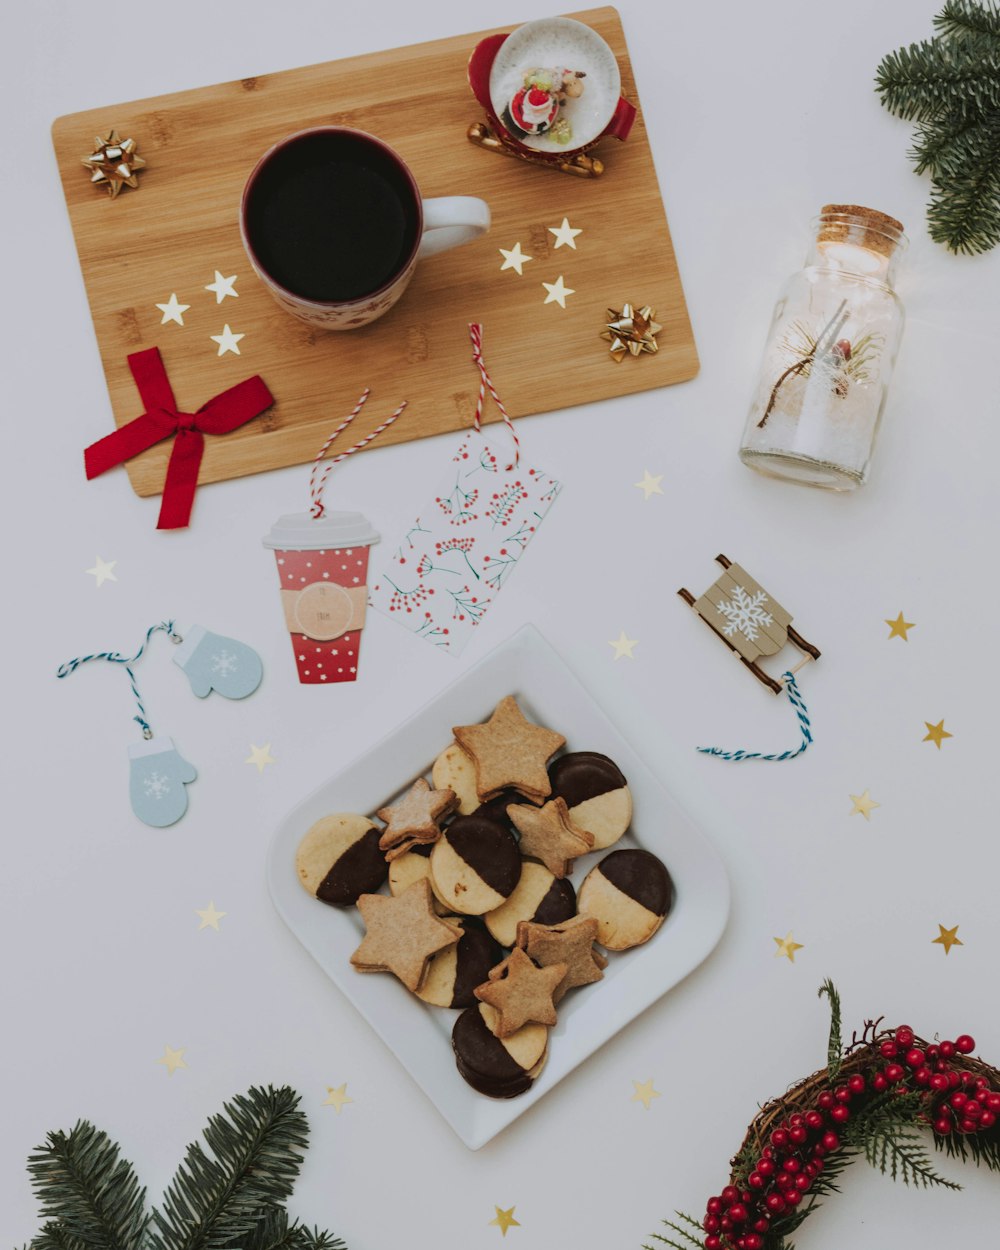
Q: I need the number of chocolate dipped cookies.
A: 9